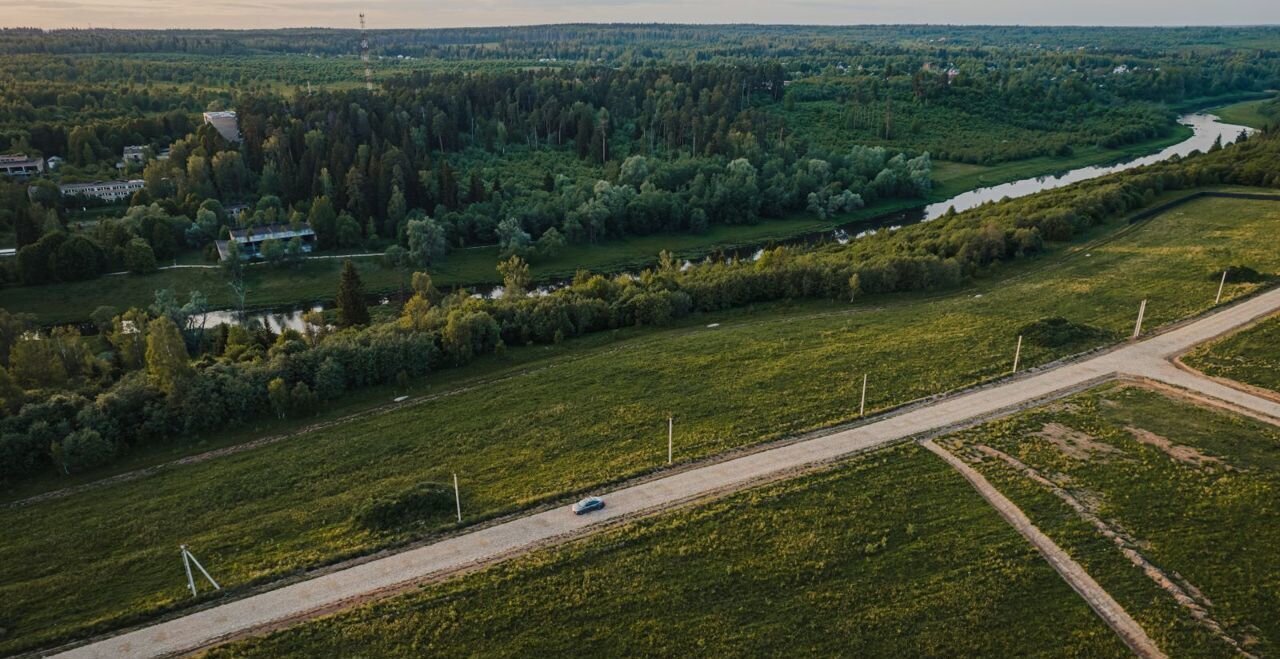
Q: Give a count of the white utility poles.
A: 7